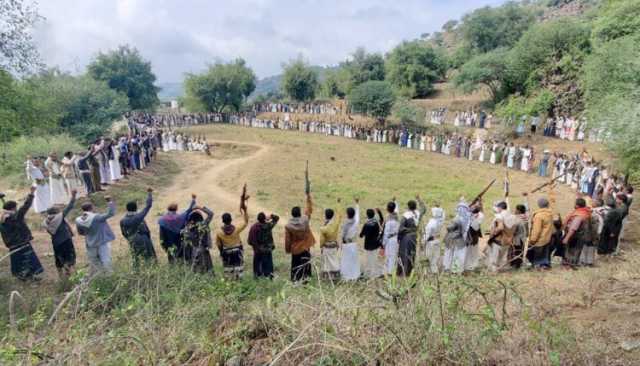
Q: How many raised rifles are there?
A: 5